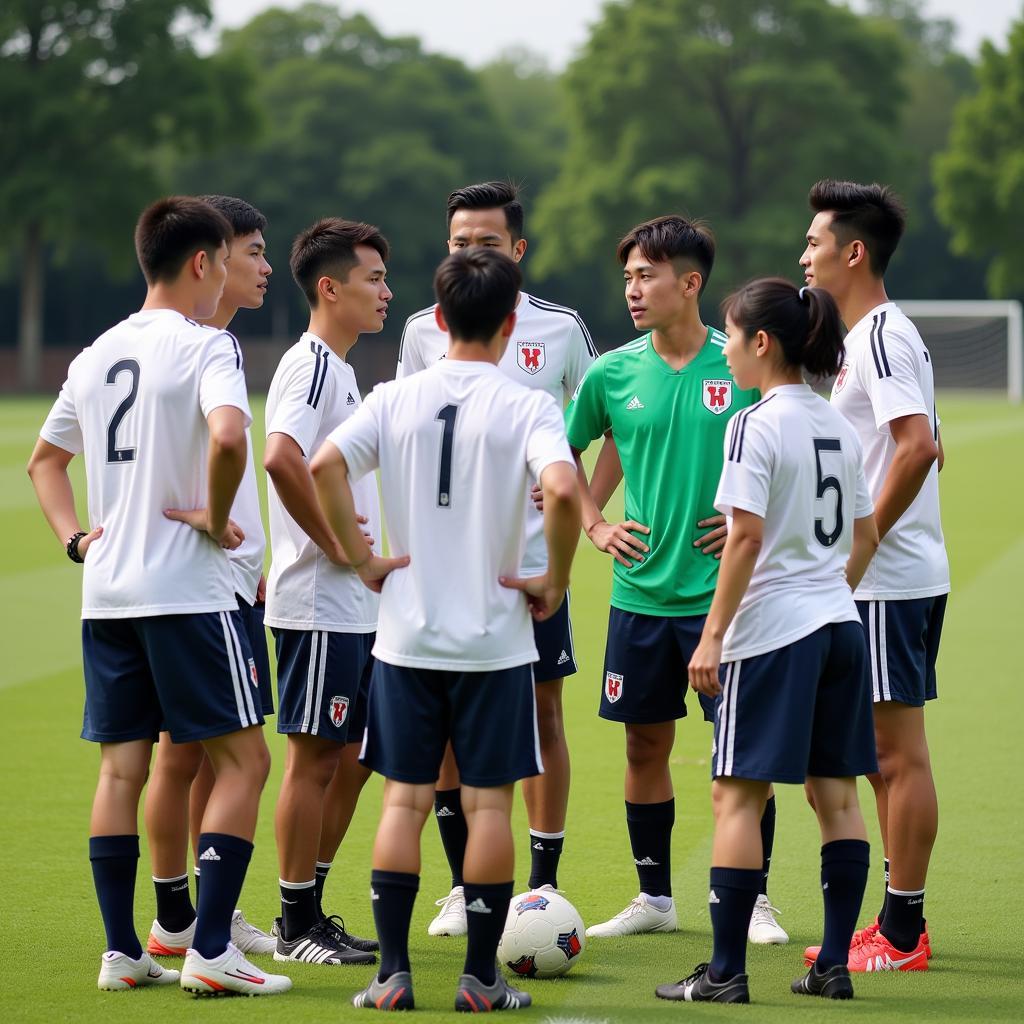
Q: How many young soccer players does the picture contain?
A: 8